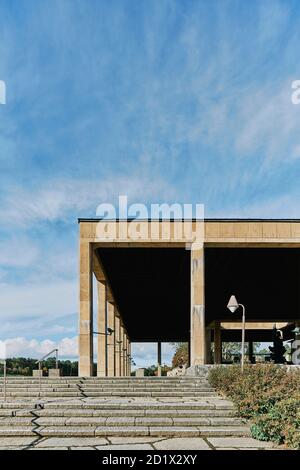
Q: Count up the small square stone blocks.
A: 3